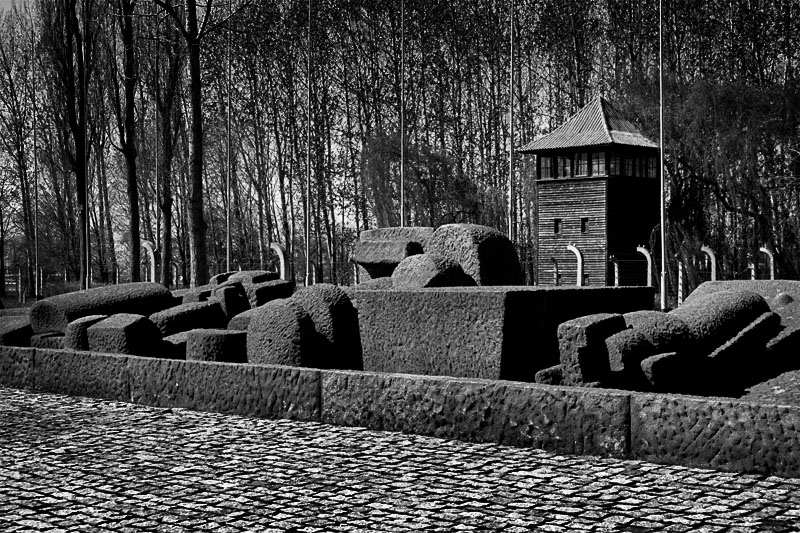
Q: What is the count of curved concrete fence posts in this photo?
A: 6